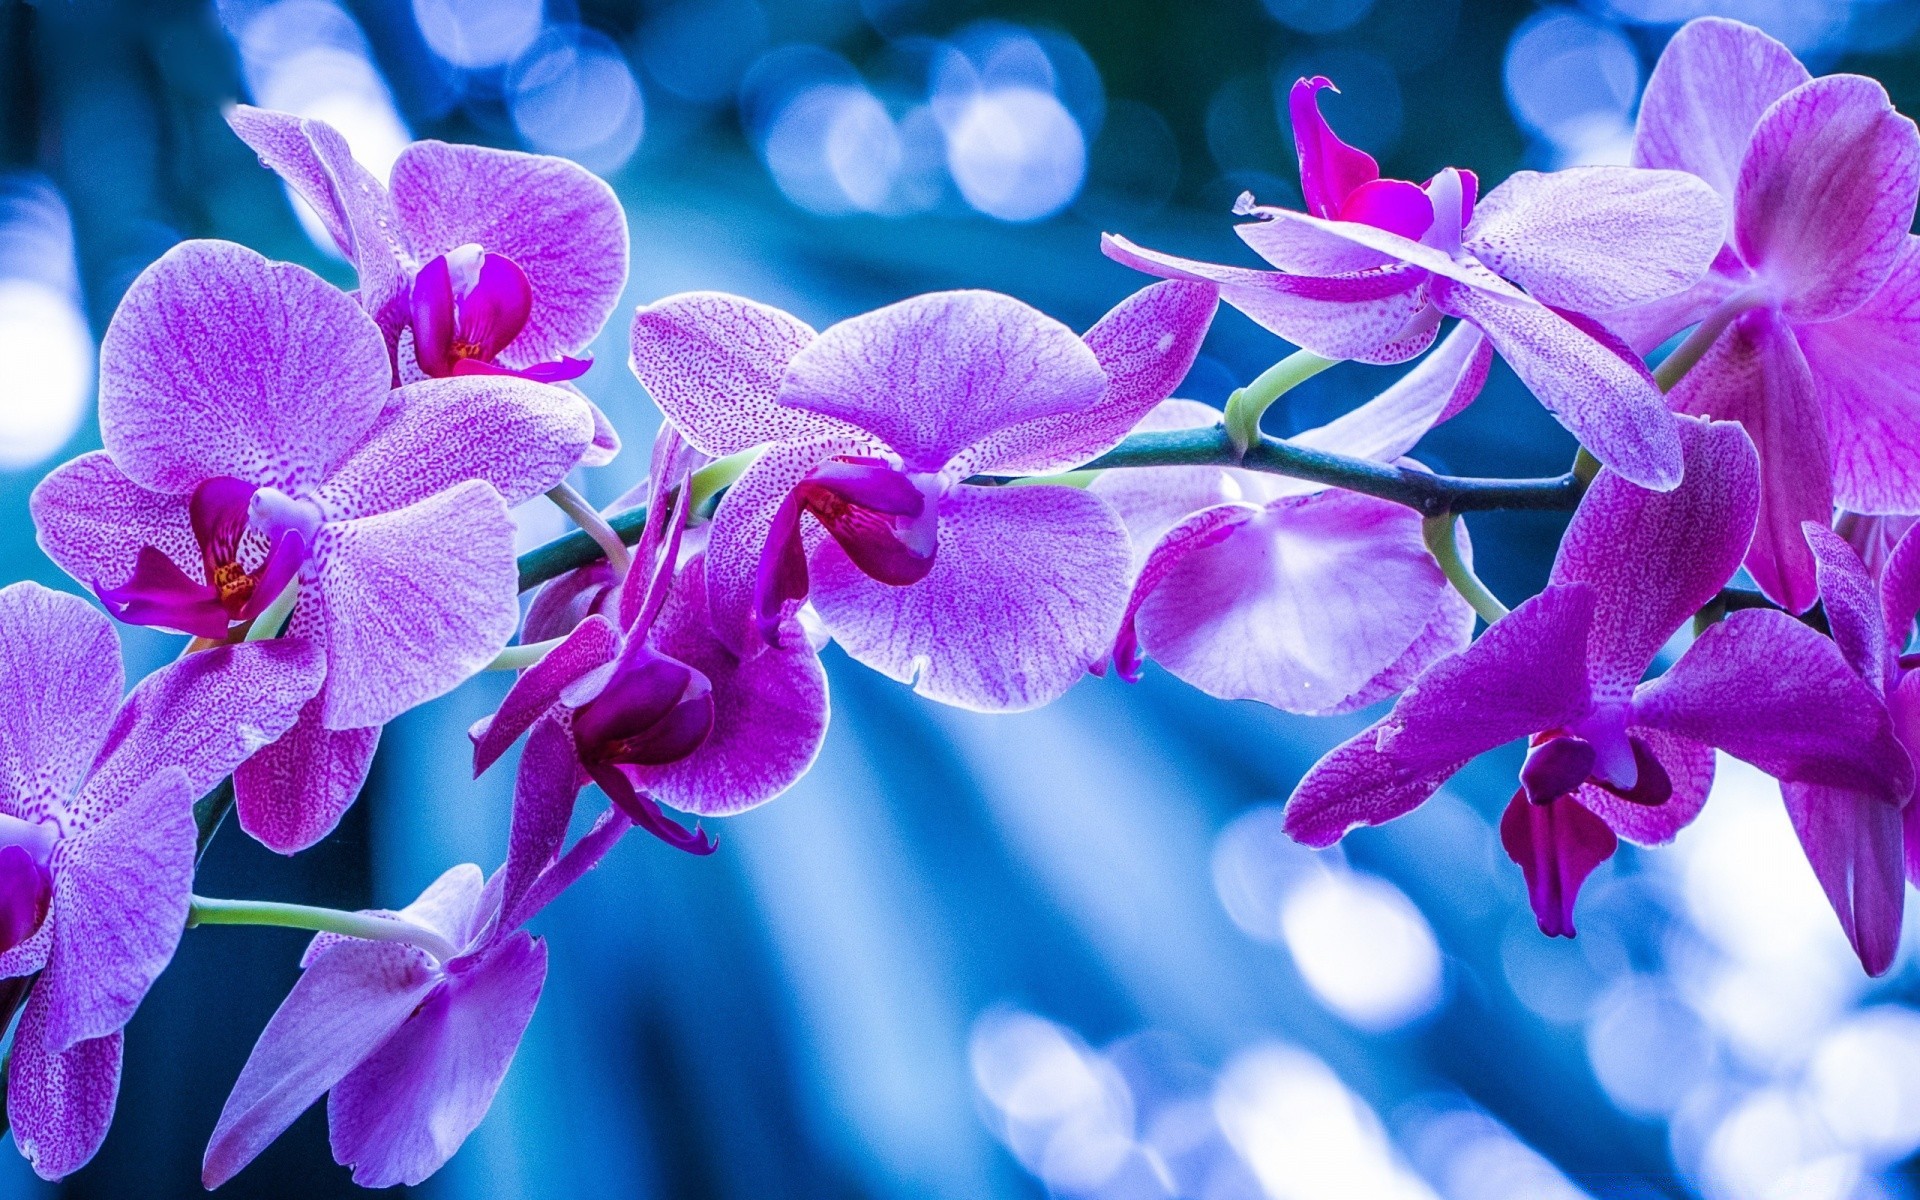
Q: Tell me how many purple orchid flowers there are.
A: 11